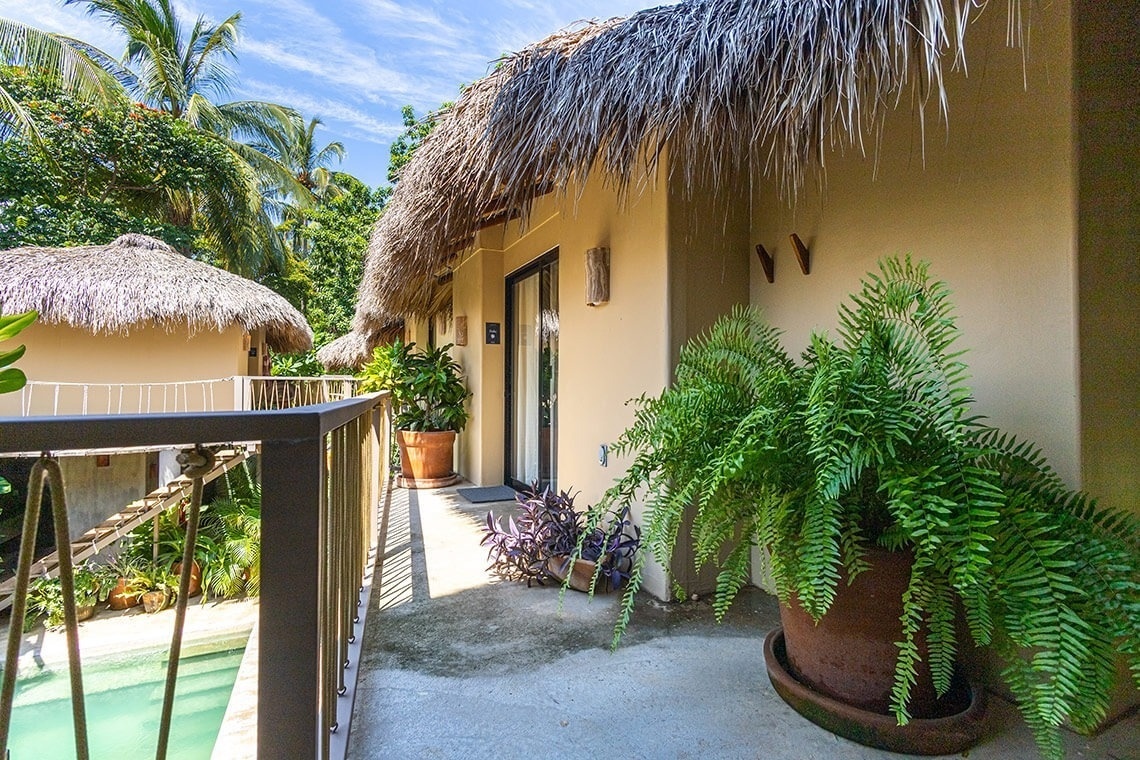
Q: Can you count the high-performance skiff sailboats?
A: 0